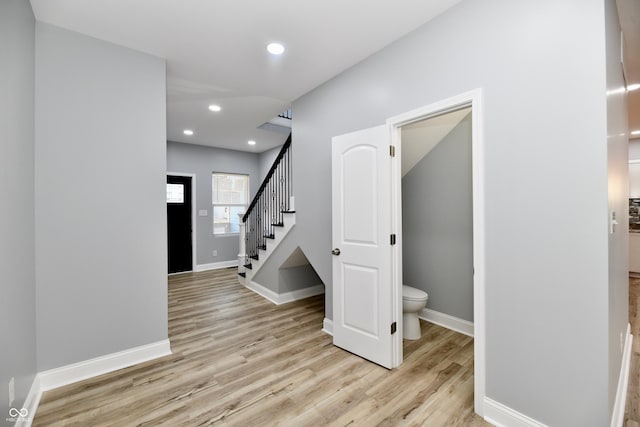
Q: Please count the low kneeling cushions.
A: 0